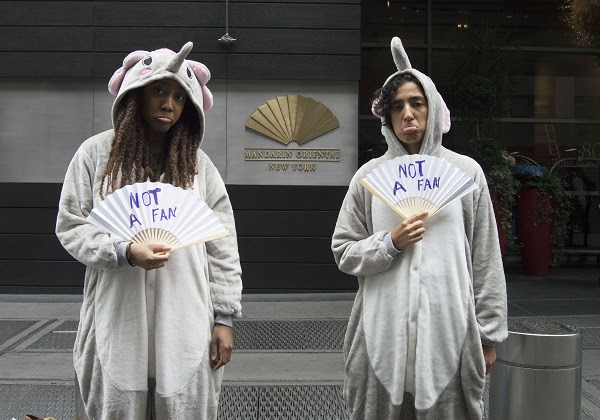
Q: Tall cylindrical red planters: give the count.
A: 2